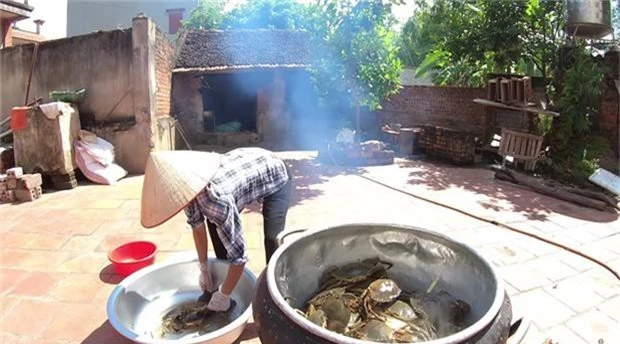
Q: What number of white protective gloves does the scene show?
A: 2